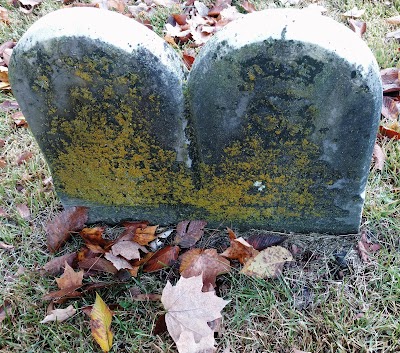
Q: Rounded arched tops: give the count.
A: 2